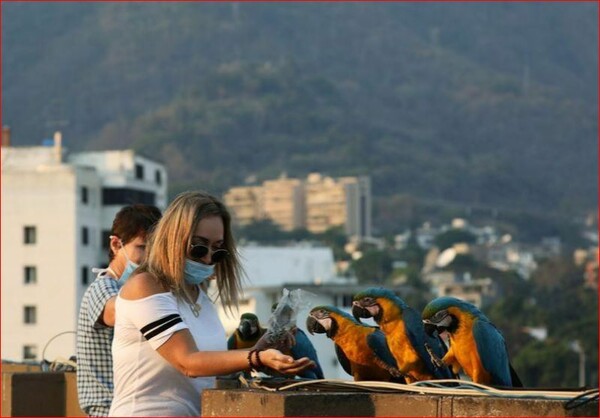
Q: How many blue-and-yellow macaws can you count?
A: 5